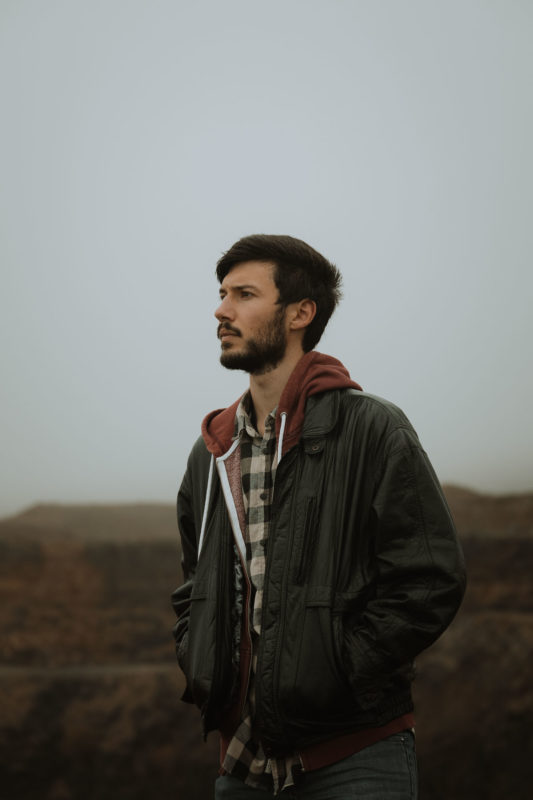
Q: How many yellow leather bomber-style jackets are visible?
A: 0